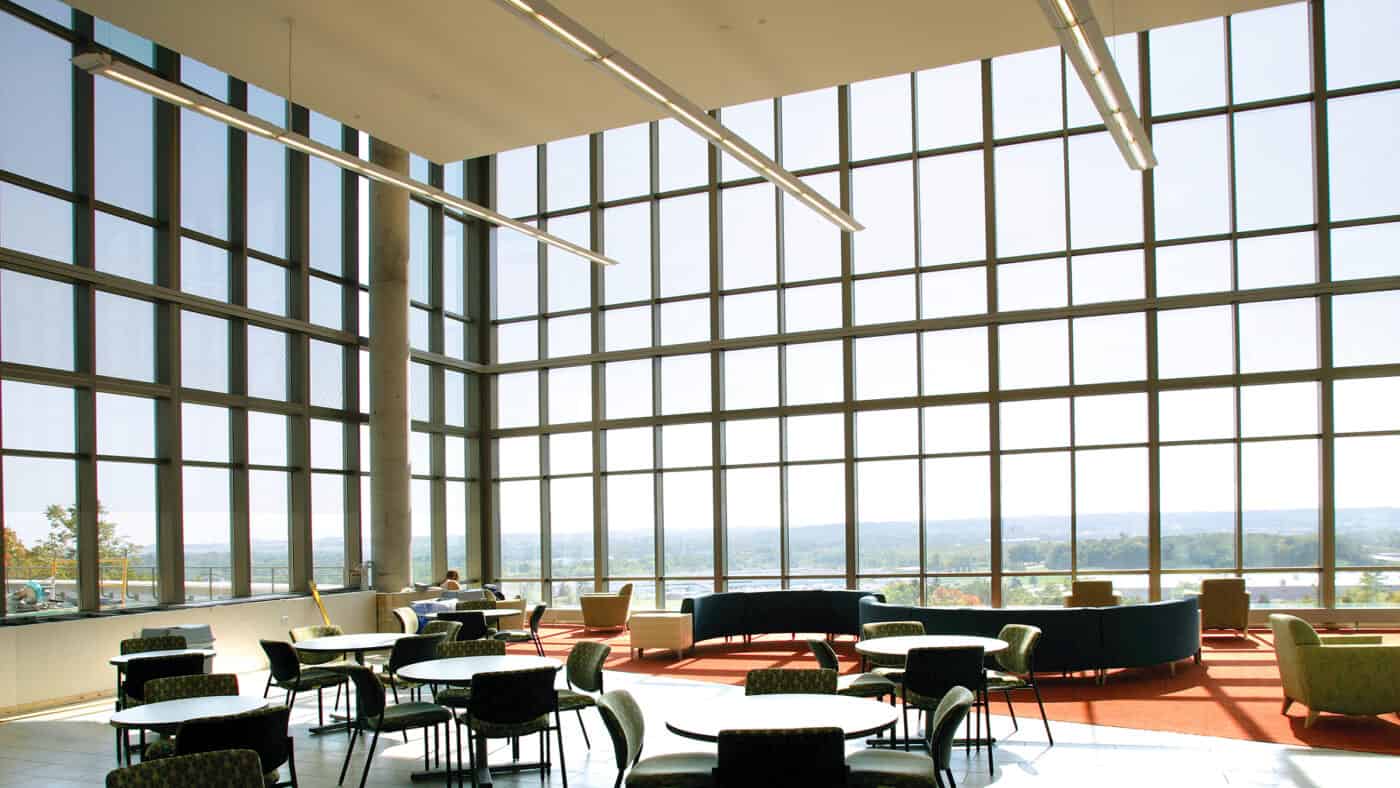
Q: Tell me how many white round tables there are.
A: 7